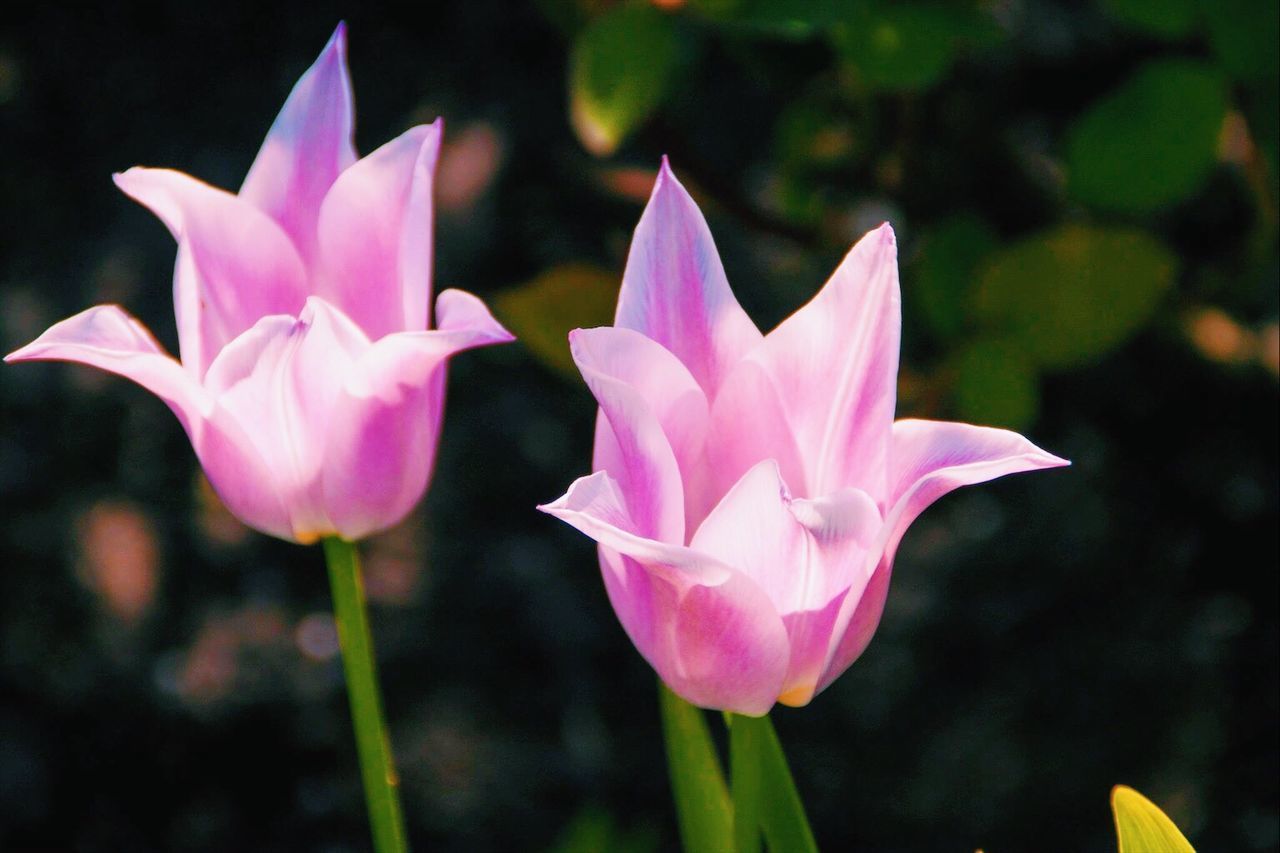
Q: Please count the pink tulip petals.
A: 12